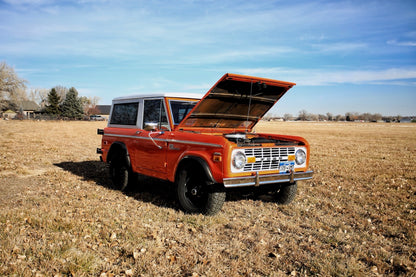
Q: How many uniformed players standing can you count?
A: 0